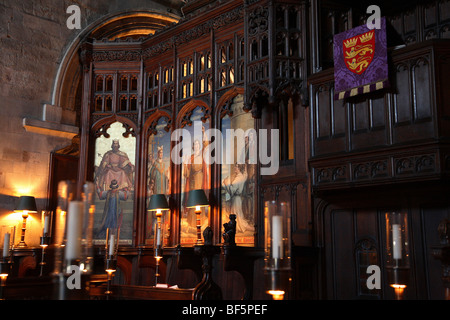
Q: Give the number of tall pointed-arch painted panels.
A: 4